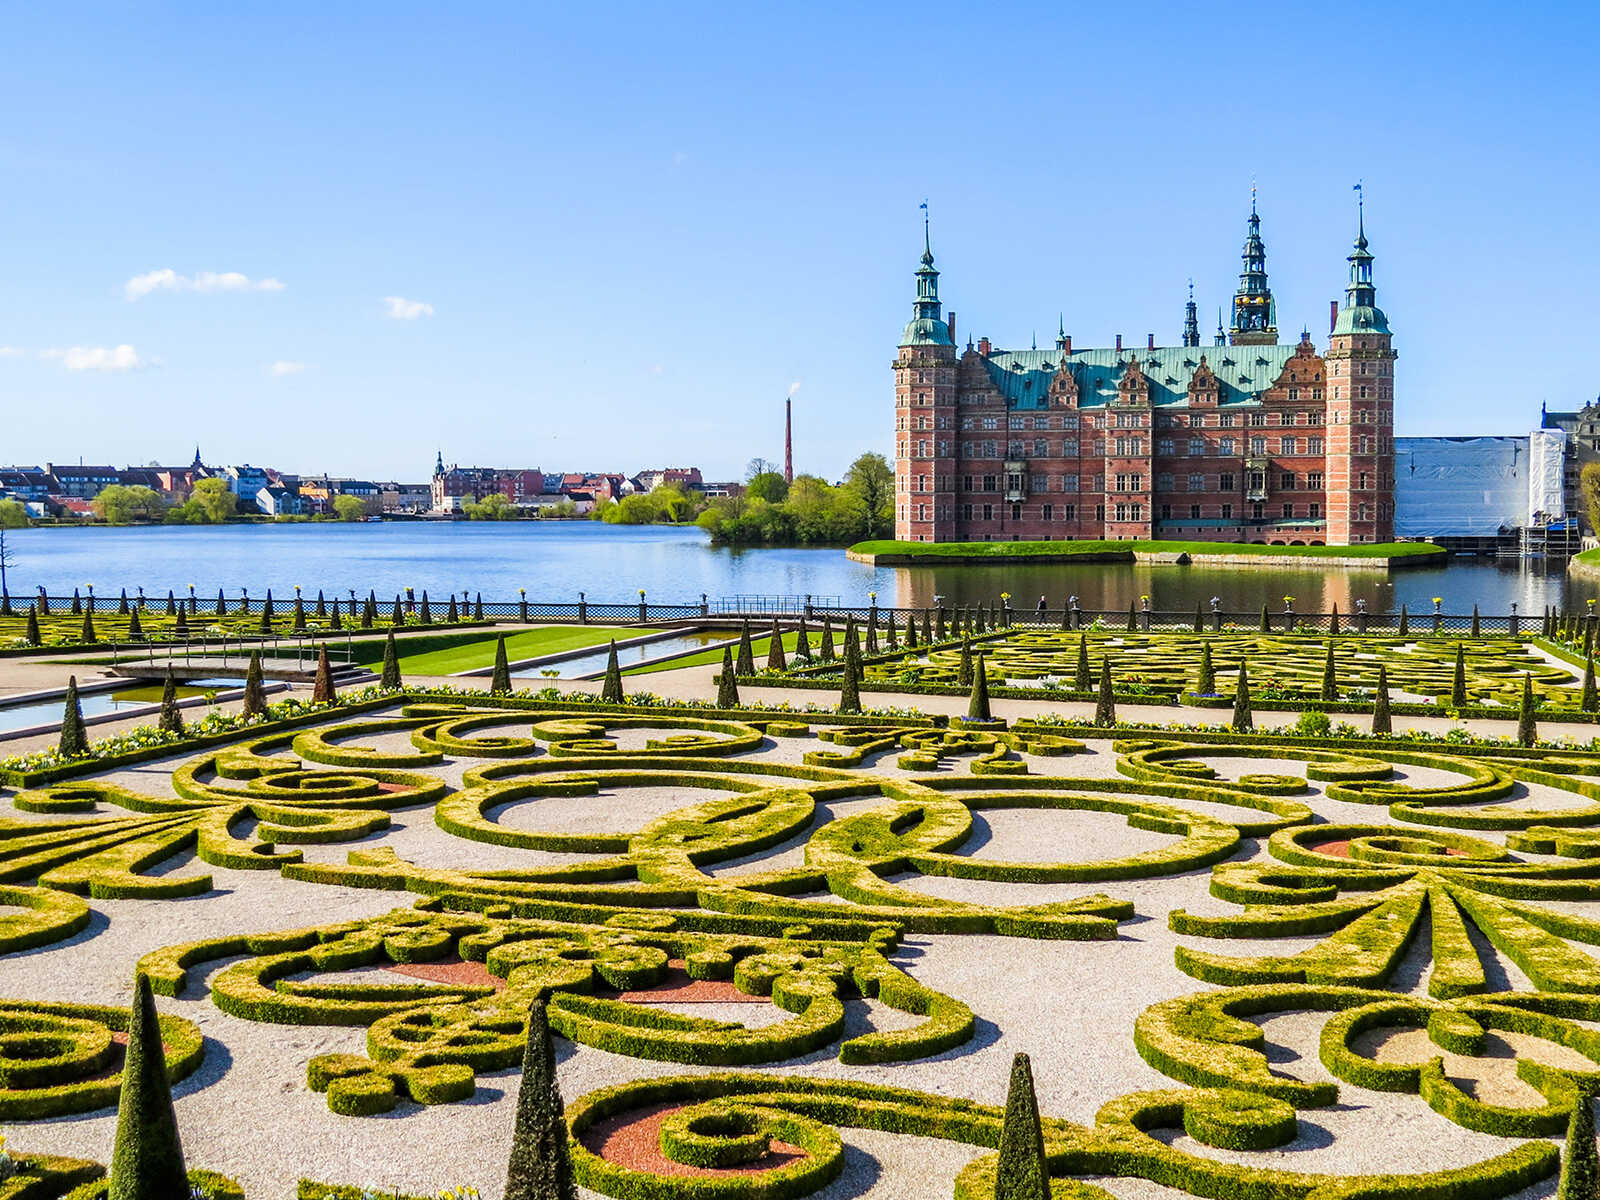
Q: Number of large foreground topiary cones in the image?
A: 4